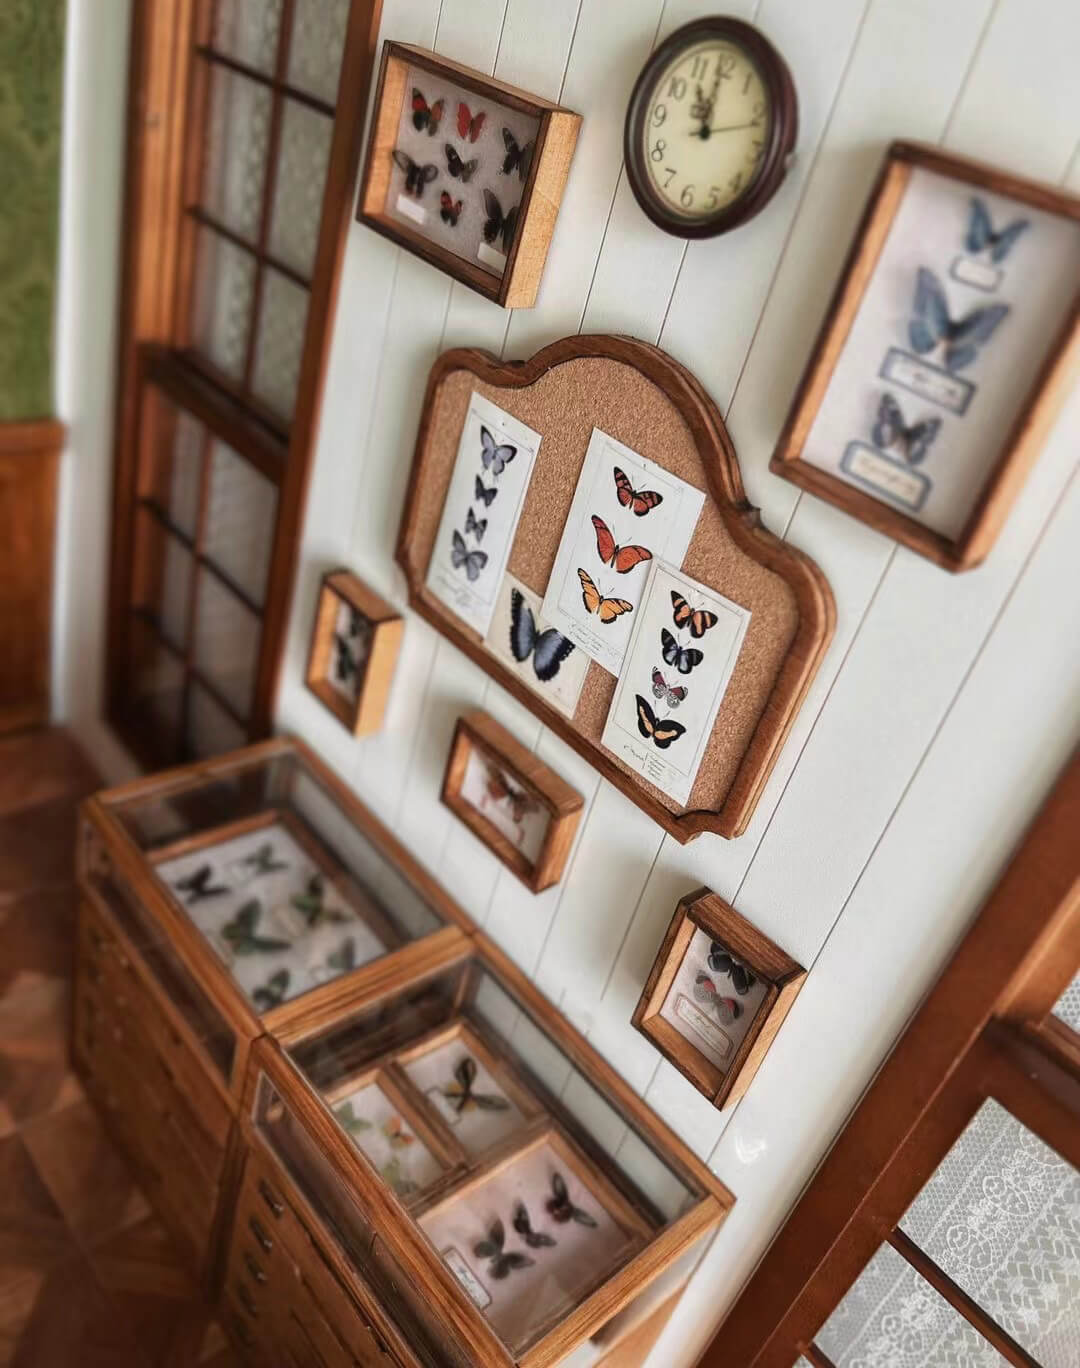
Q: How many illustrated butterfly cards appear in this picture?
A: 4